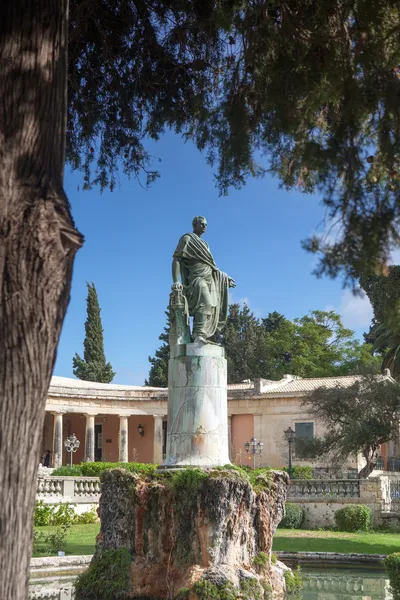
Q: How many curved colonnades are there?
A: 1